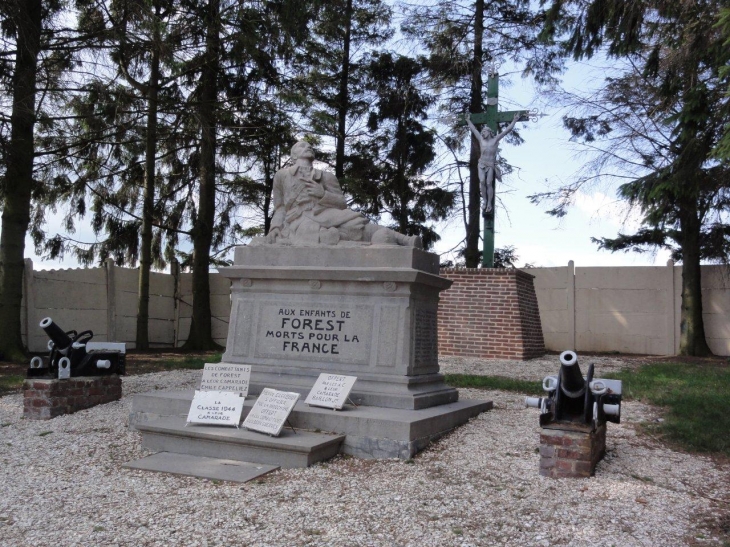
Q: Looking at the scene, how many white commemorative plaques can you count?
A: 4